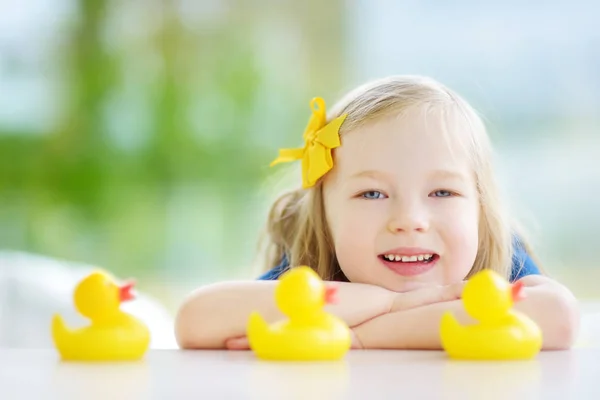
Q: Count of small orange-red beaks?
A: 3